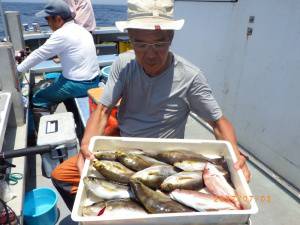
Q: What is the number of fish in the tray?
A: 12